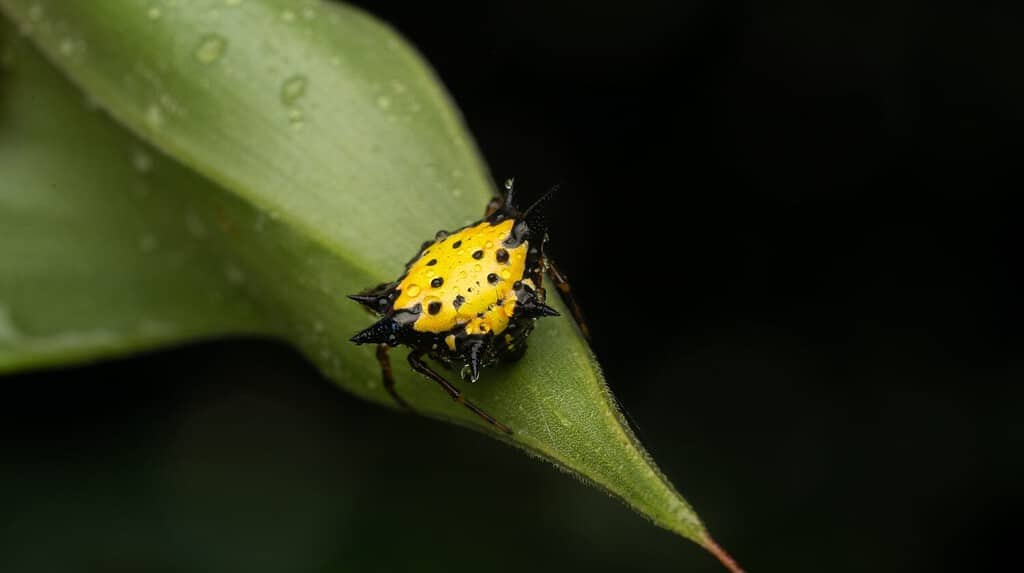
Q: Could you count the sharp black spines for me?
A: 6